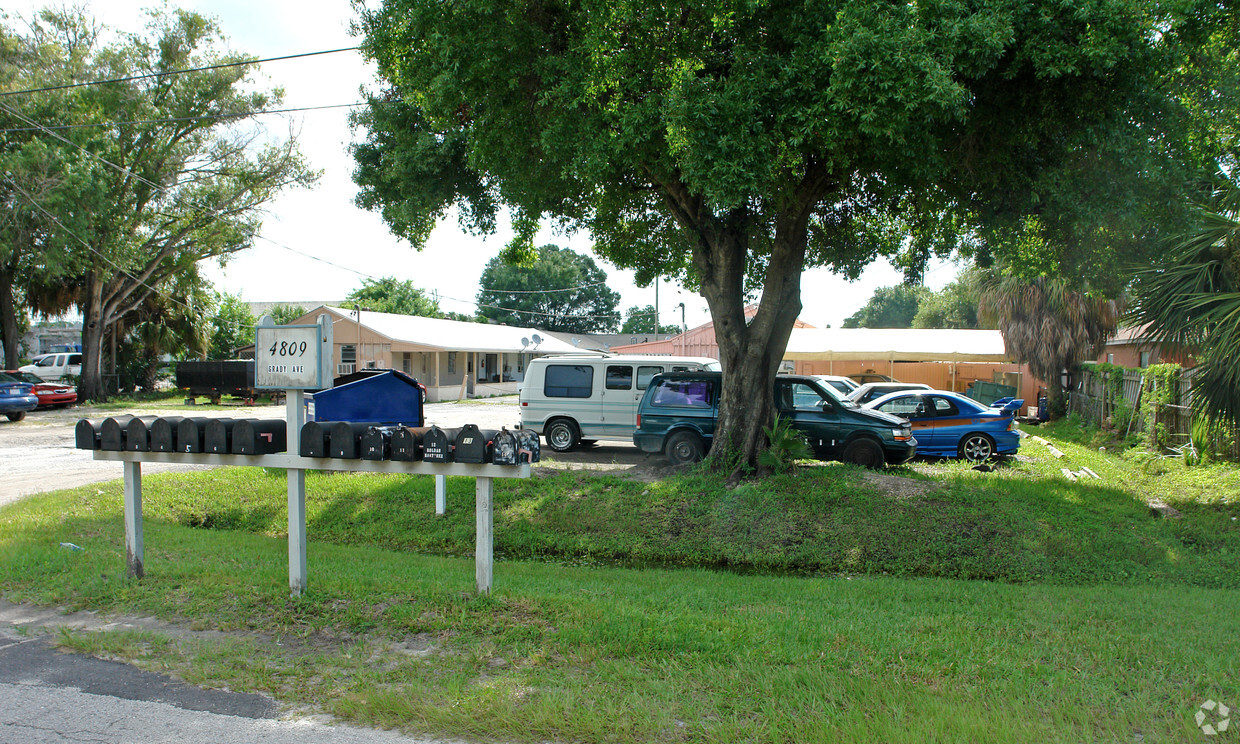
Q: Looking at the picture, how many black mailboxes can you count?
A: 14